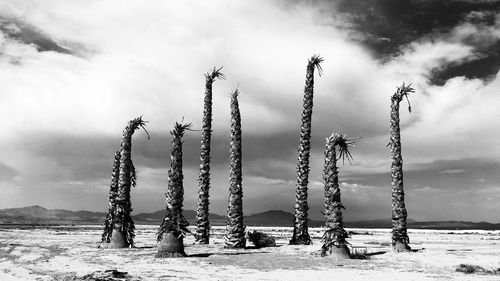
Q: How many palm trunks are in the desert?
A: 8